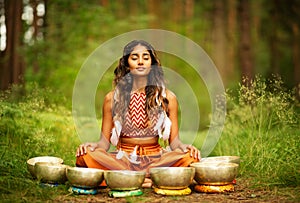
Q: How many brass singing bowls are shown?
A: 7